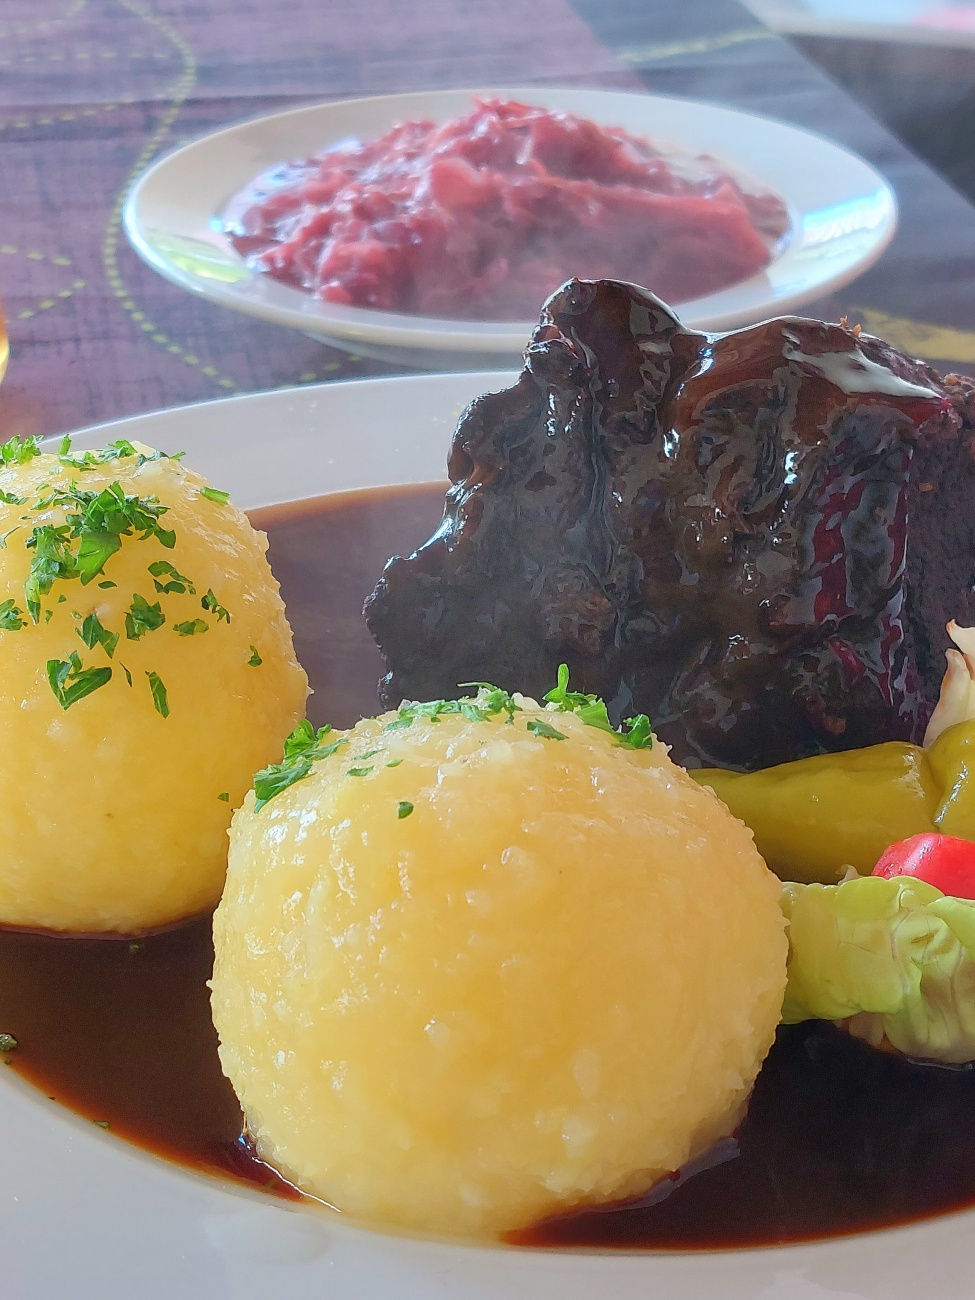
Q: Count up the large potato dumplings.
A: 2